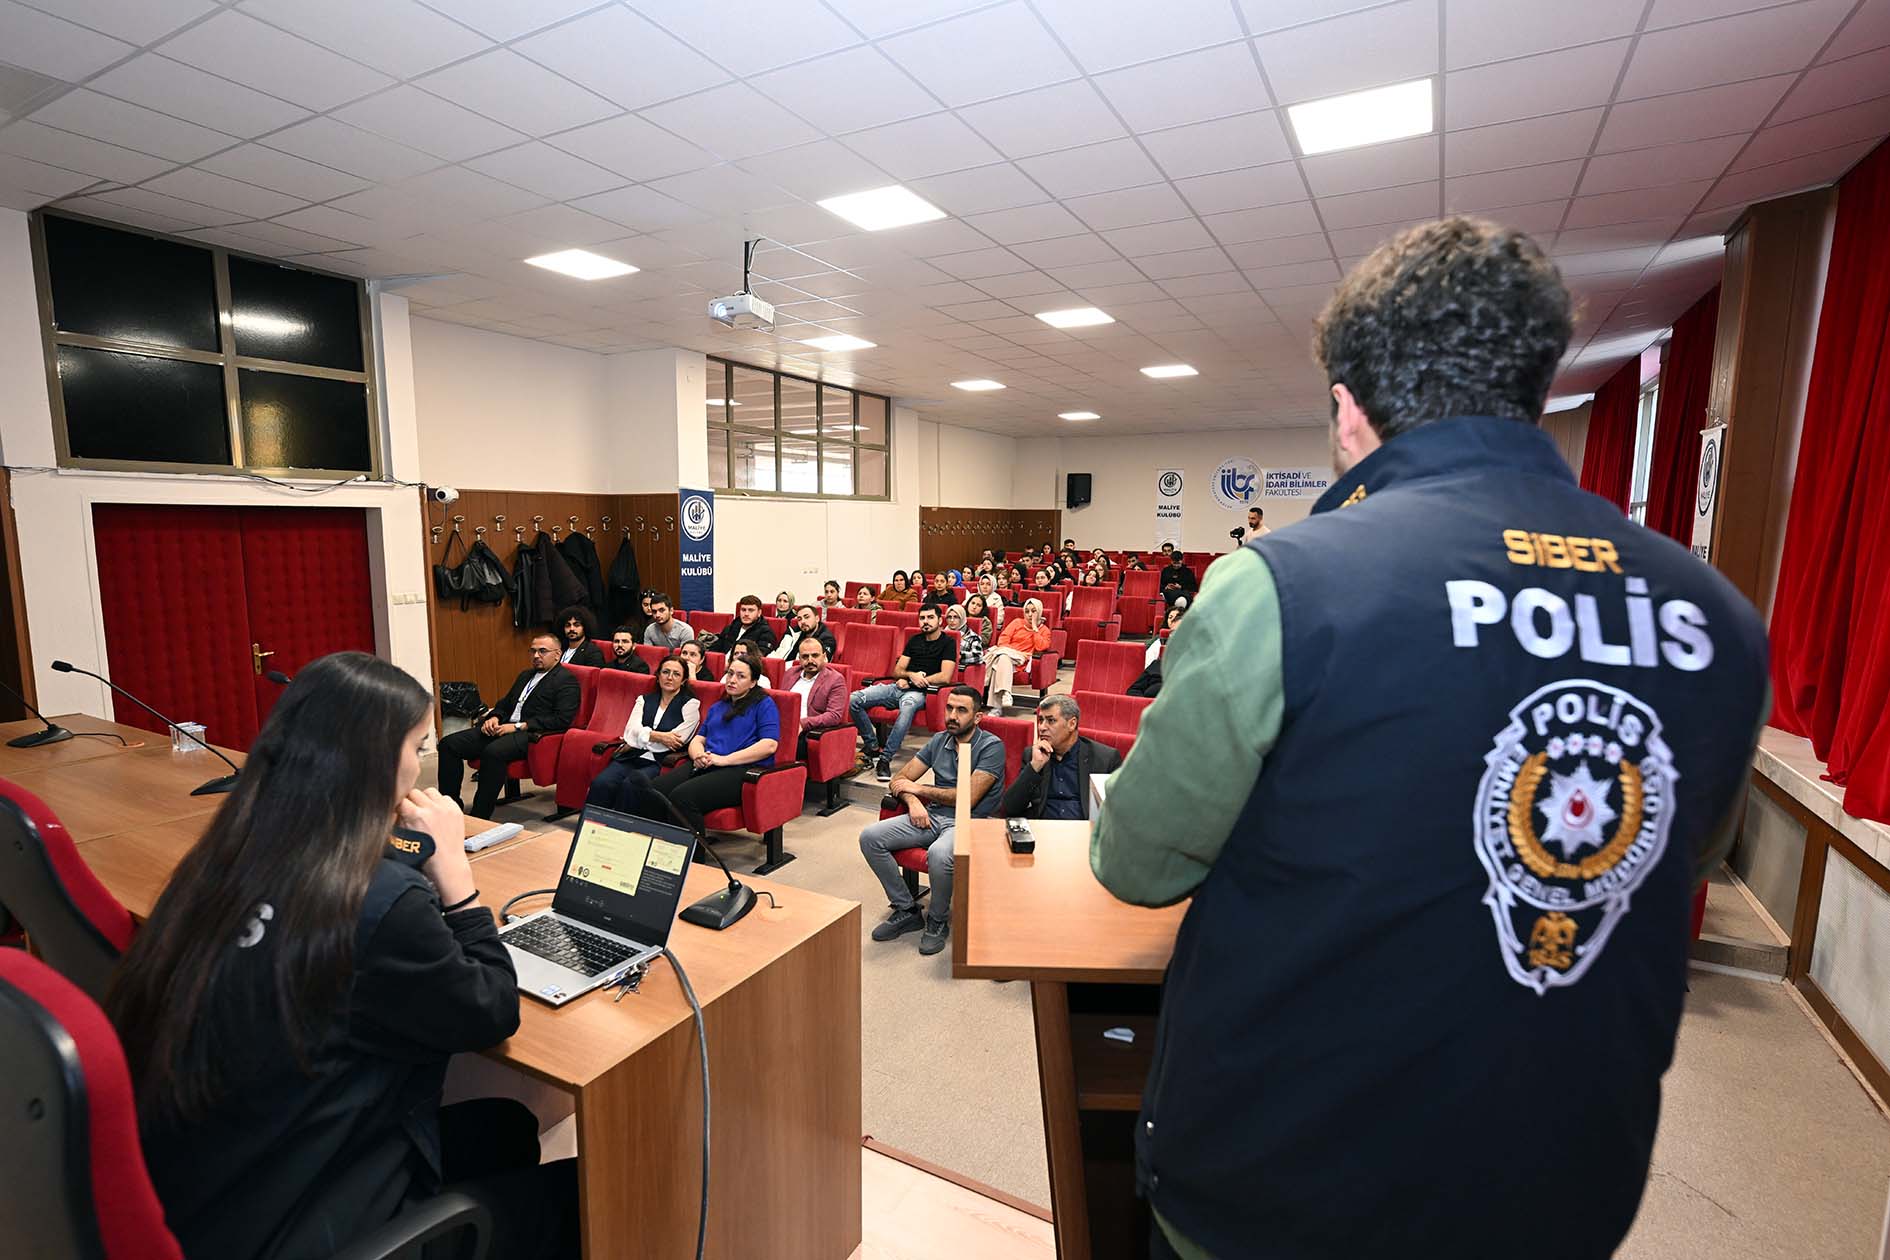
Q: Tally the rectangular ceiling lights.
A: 8